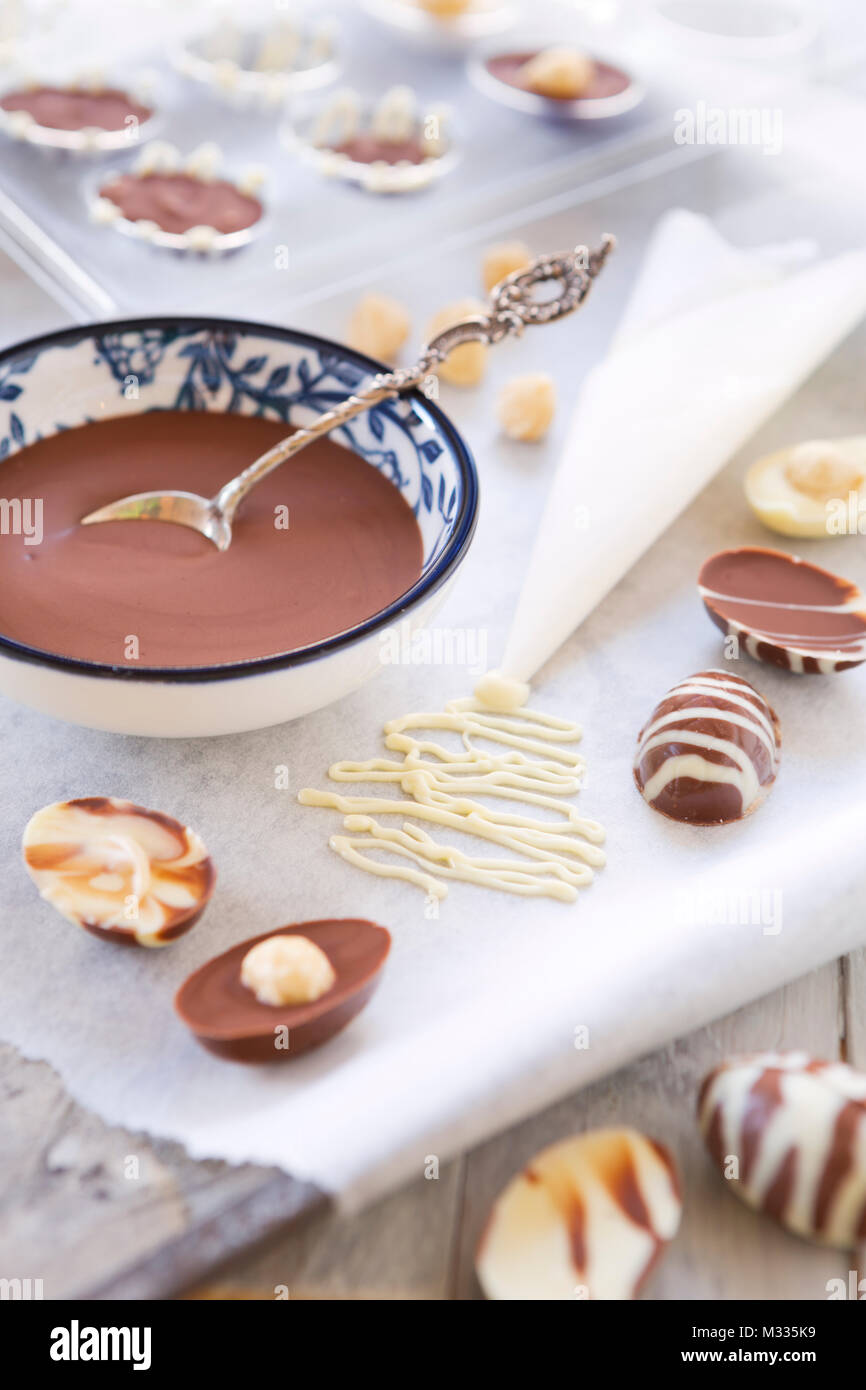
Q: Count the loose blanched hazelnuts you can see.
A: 4